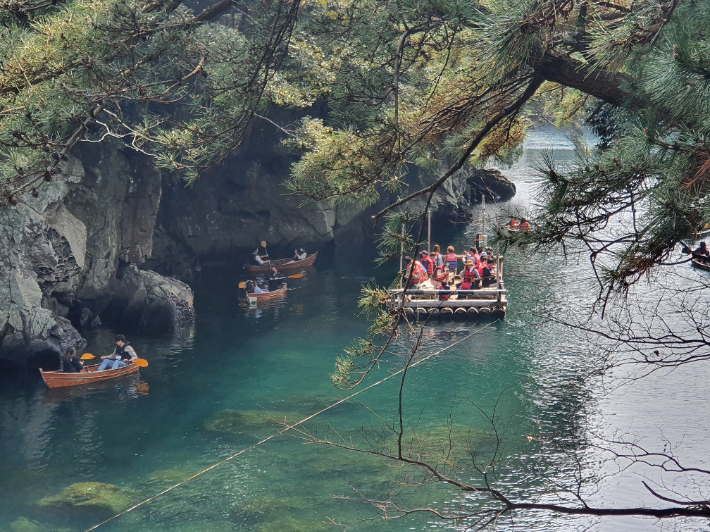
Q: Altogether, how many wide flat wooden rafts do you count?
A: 1